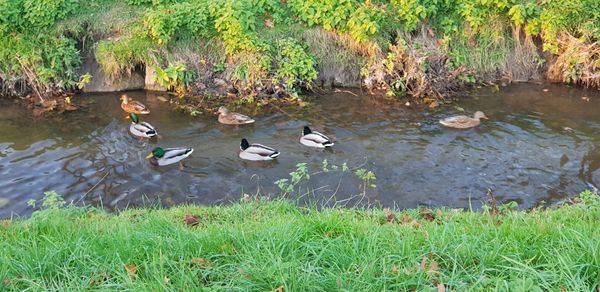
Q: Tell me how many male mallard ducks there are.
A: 4